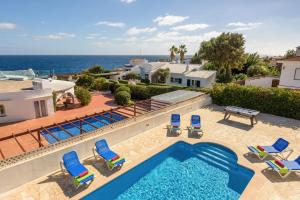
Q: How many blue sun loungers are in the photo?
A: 6